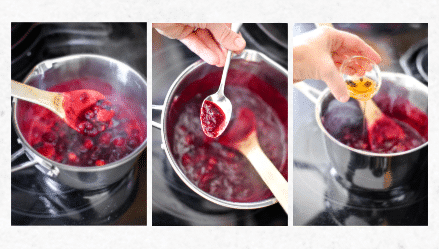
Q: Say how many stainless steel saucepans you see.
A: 3